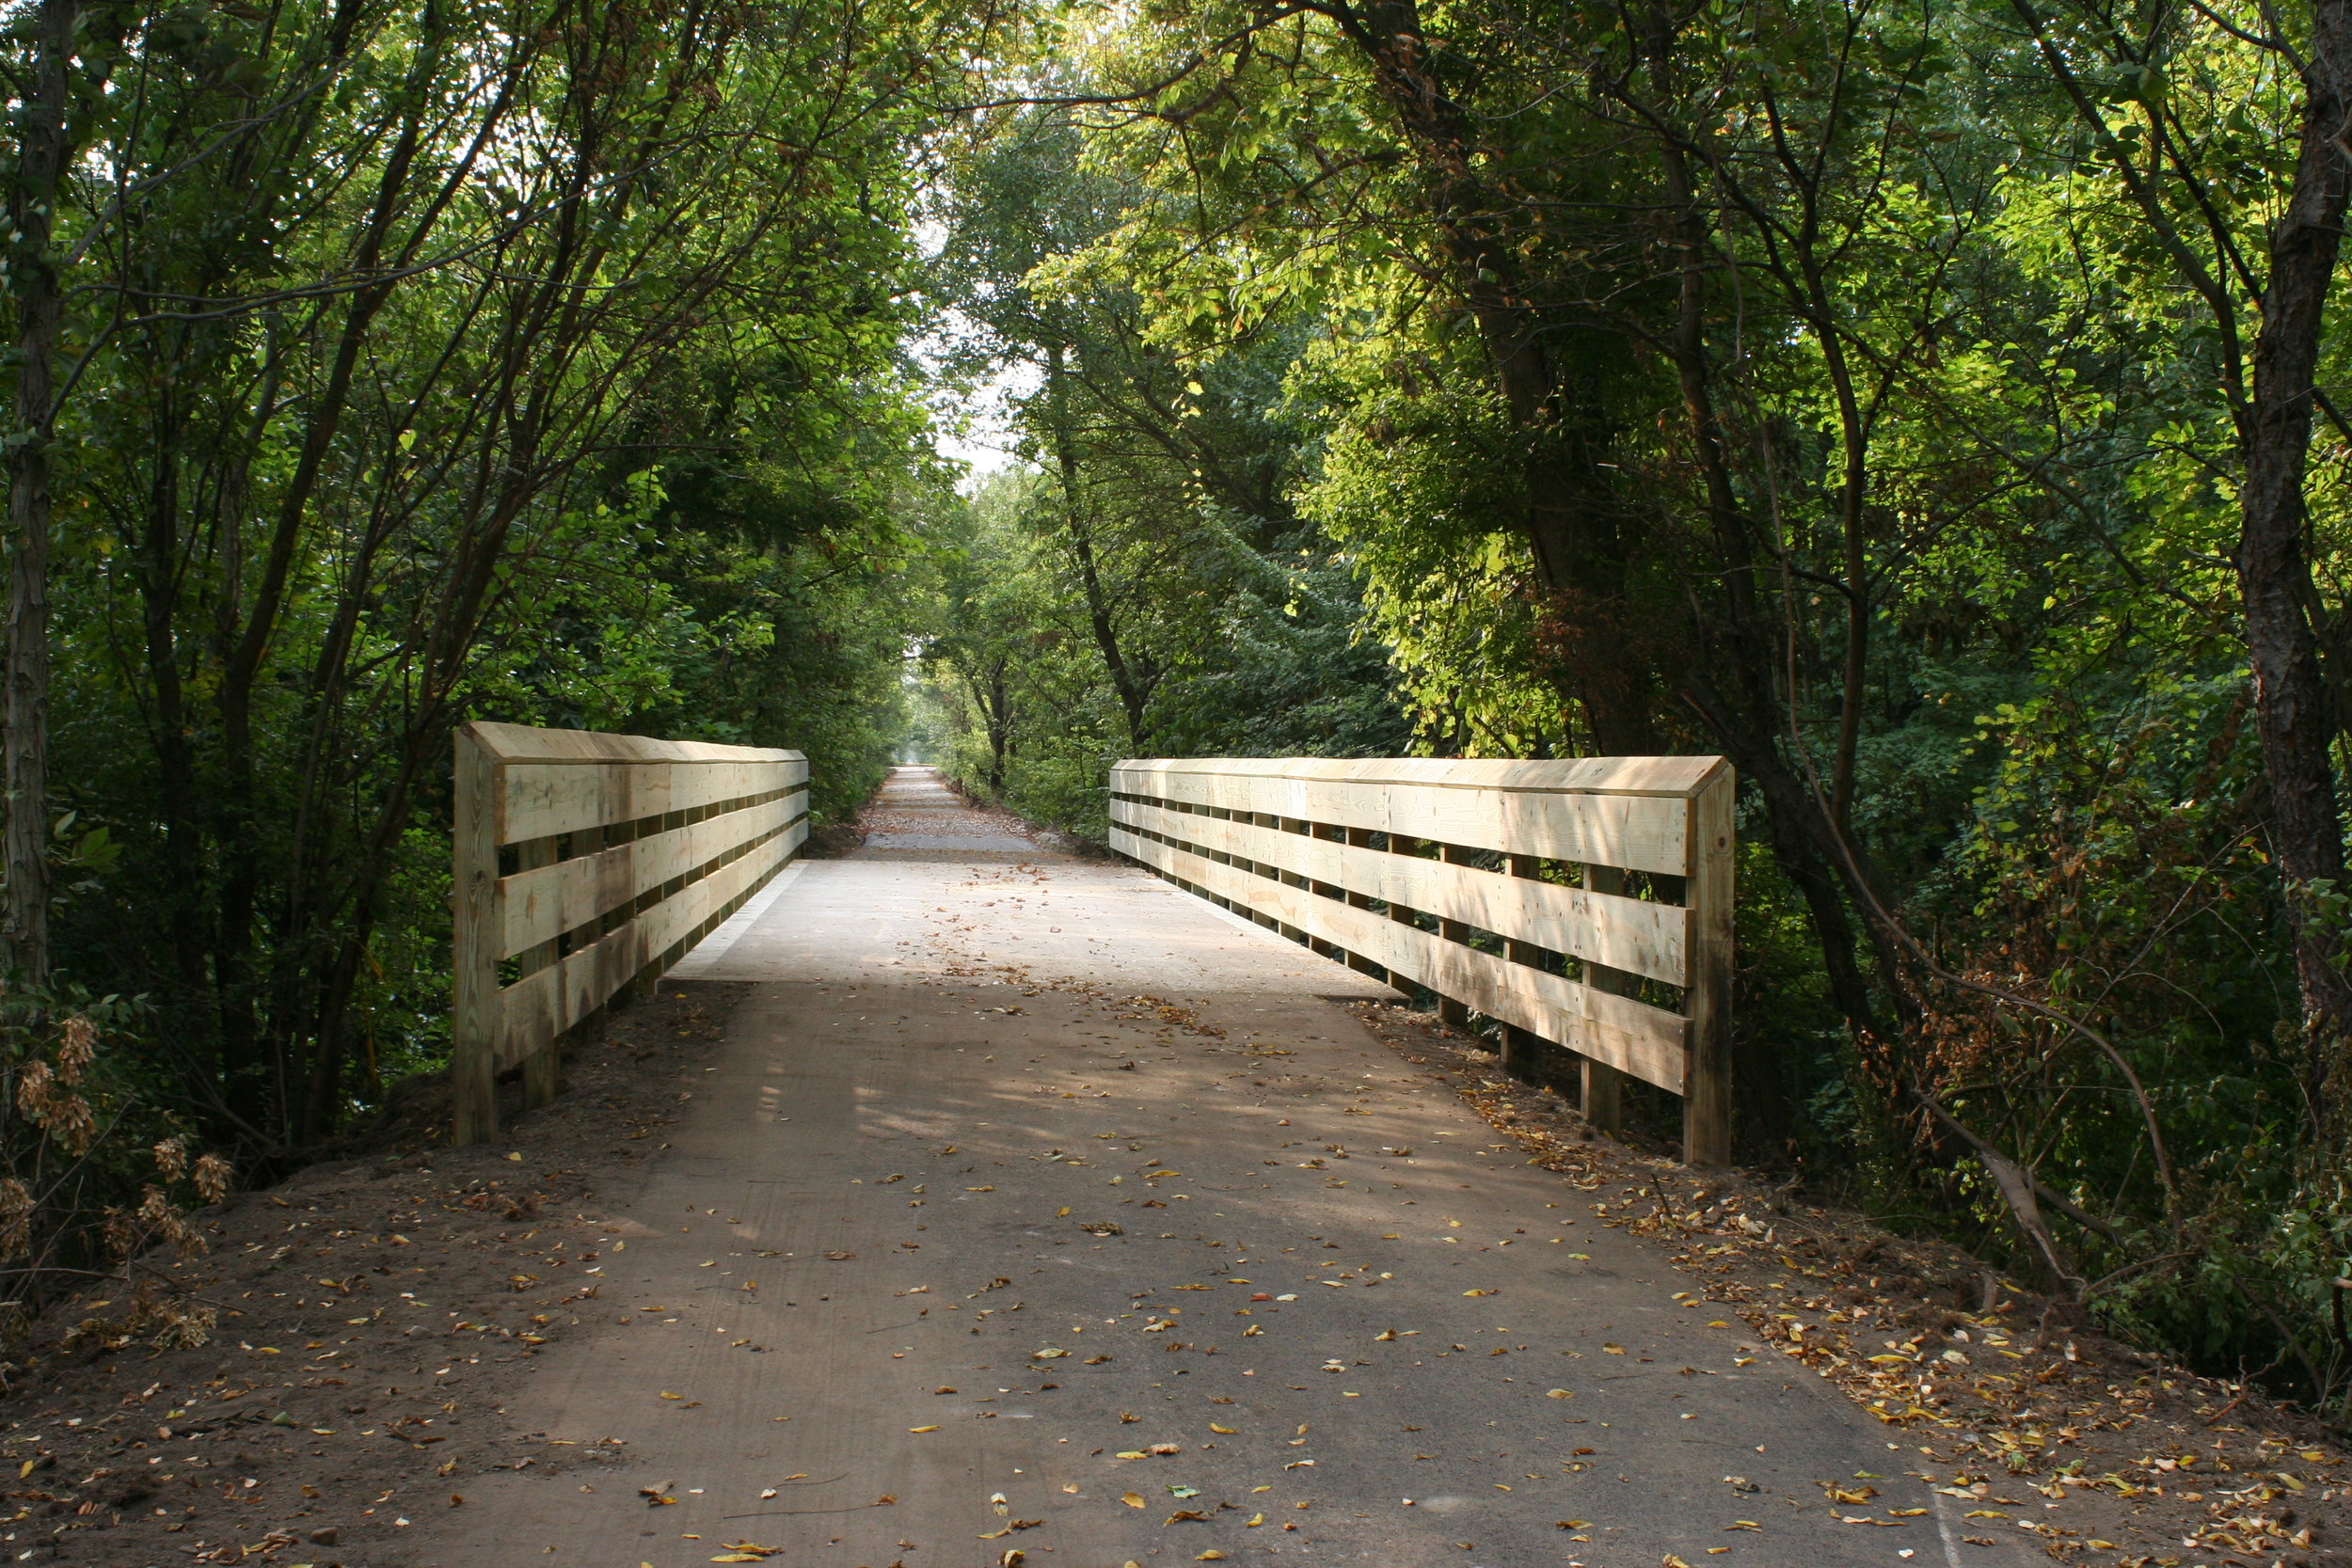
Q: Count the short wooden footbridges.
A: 1